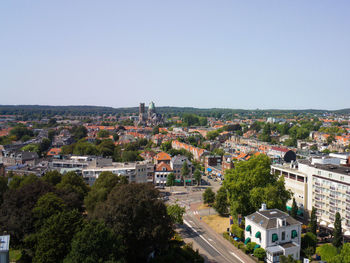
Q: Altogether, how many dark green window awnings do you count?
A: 6